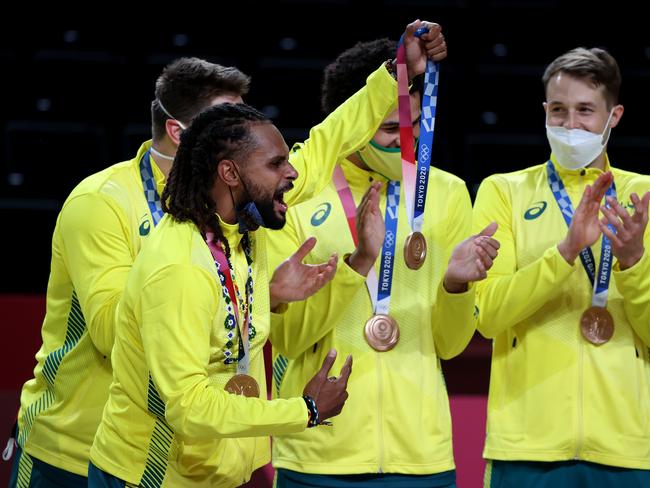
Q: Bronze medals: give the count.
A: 4